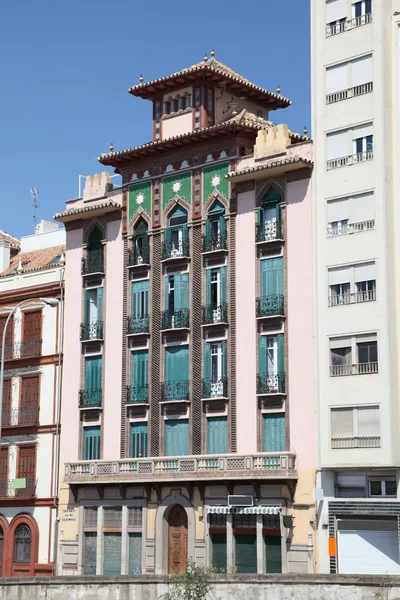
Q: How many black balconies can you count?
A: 15